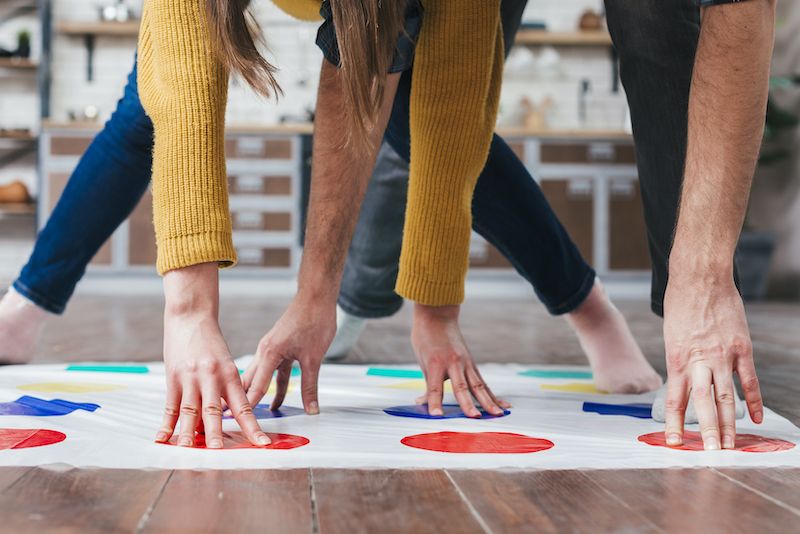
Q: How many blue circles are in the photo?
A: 4